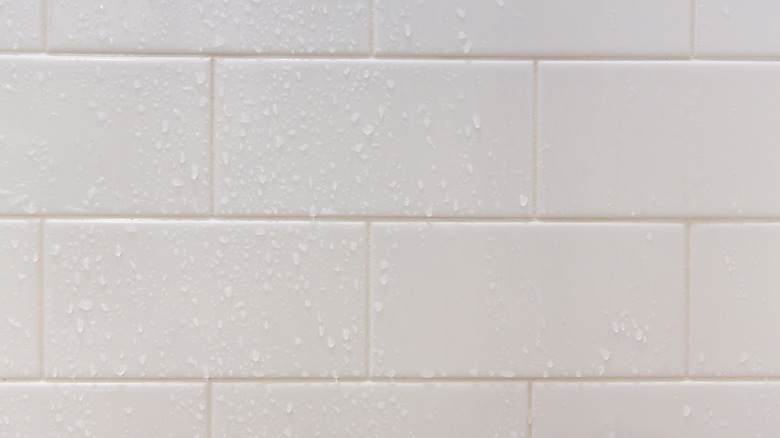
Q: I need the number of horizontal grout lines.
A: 3